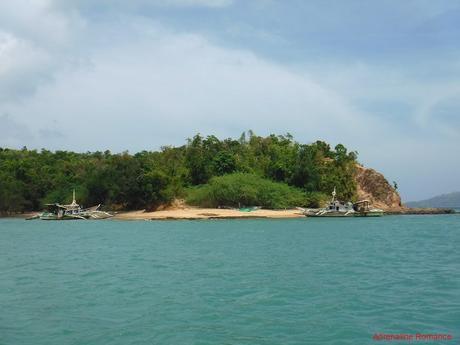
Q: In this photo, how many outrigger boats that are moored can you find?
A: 2